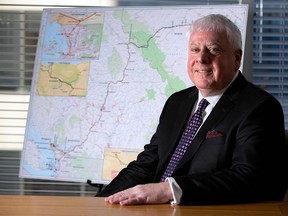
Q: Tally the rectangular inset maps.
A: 3